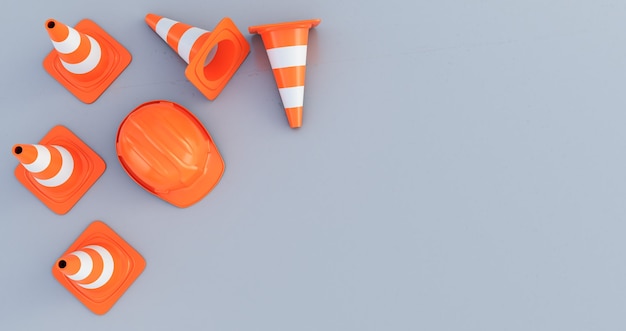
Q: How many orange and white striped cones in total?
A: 5